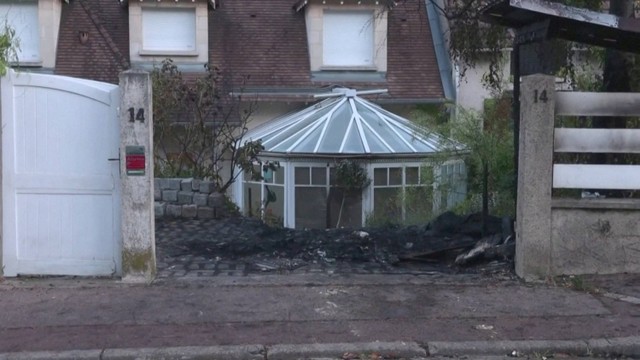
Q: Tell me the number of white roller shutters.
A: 3